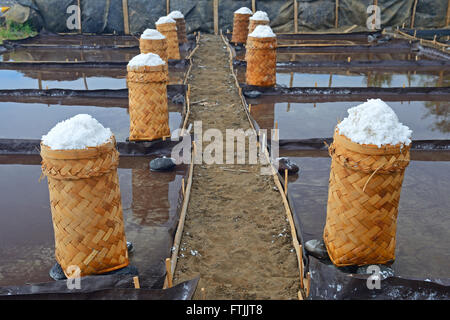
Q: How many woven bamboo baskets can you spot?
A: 9